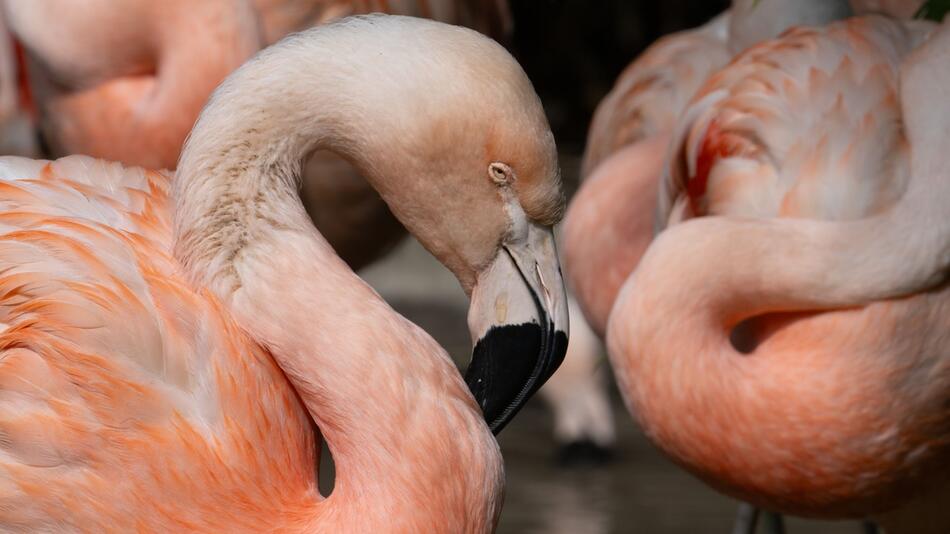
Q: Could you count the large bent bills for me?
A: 1